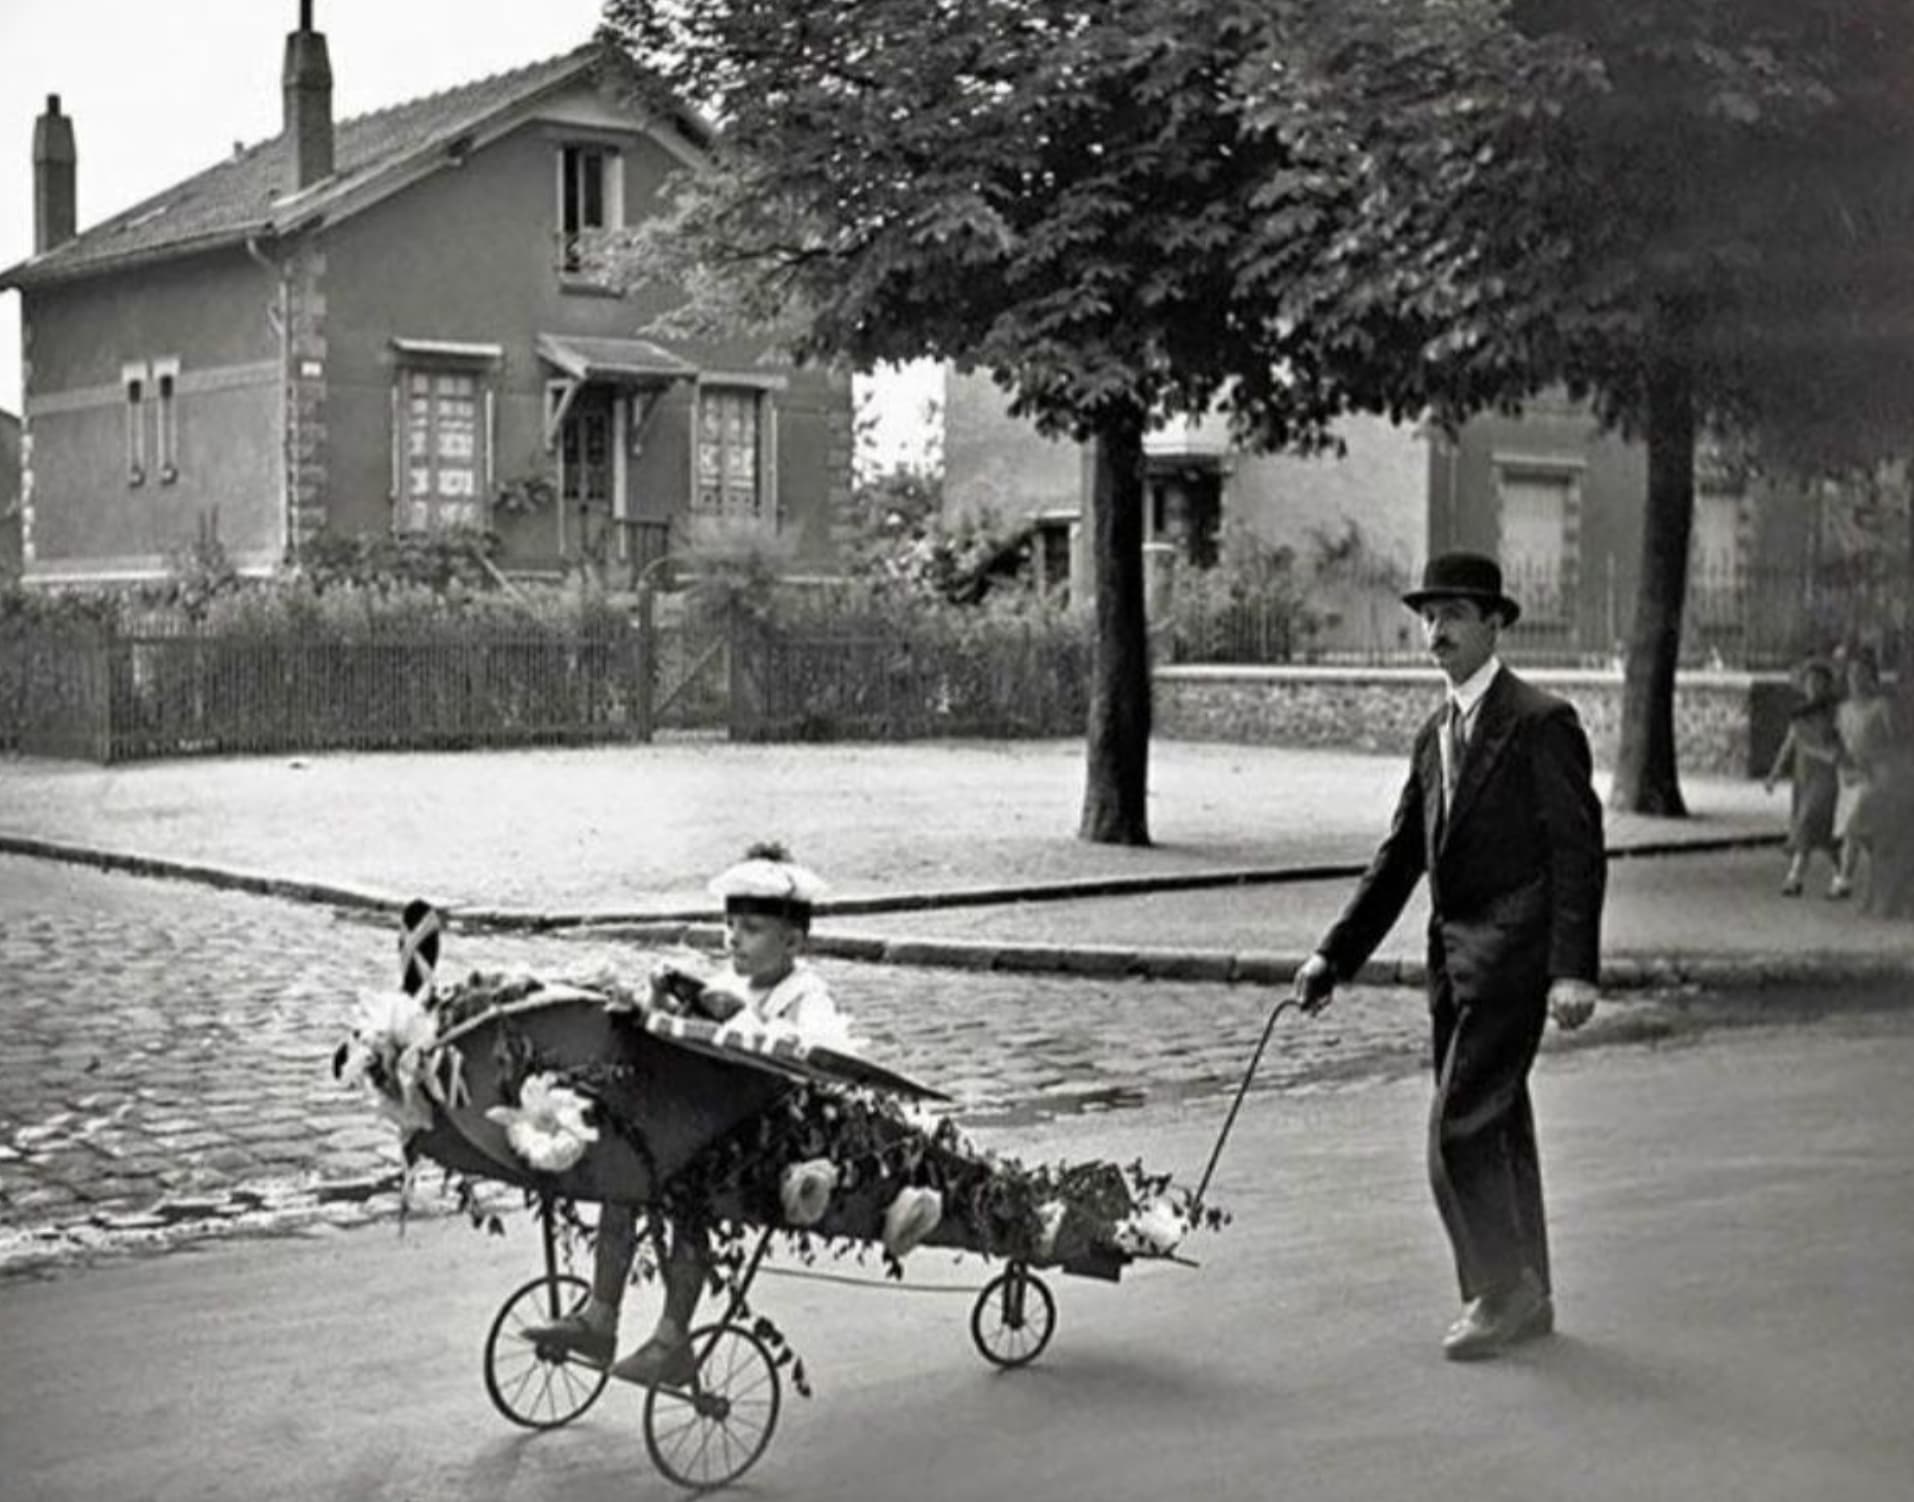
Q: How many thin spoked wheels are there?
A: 3